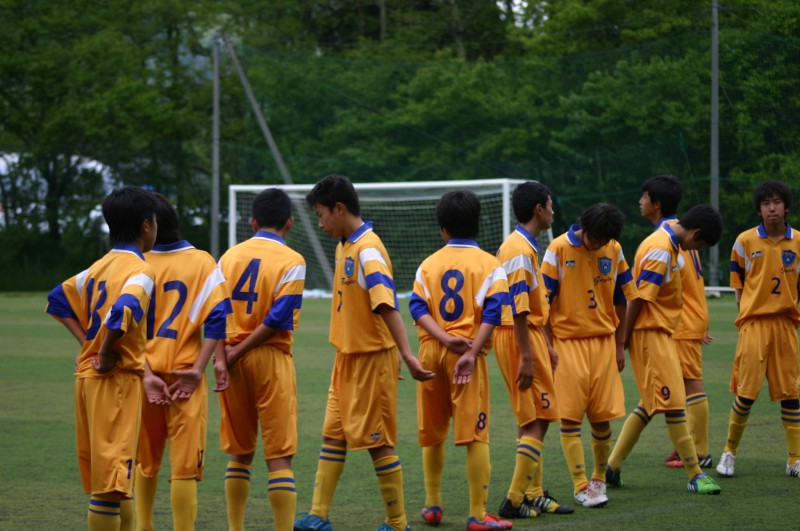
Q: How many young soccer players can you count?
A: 10